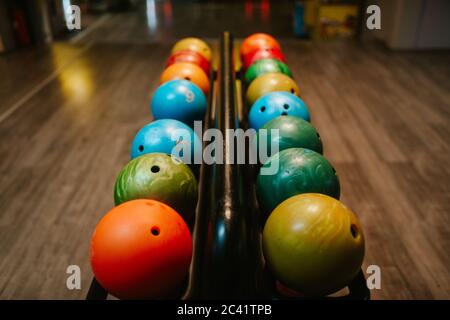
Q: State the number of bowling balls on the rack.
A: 15